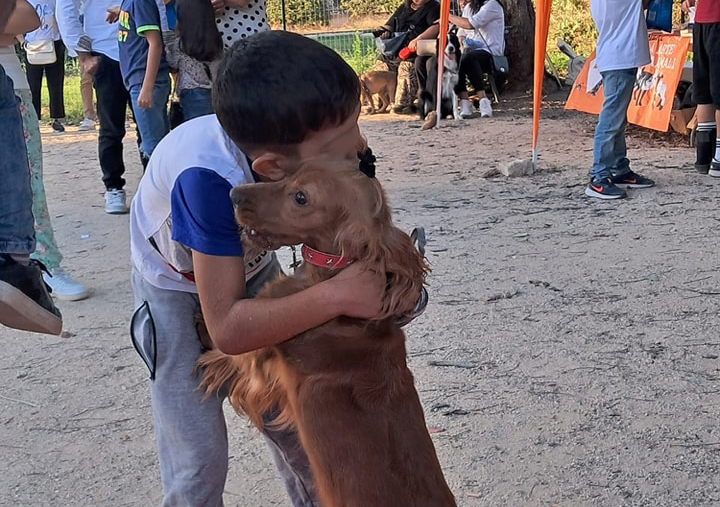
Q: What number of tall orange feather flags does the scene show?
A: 2